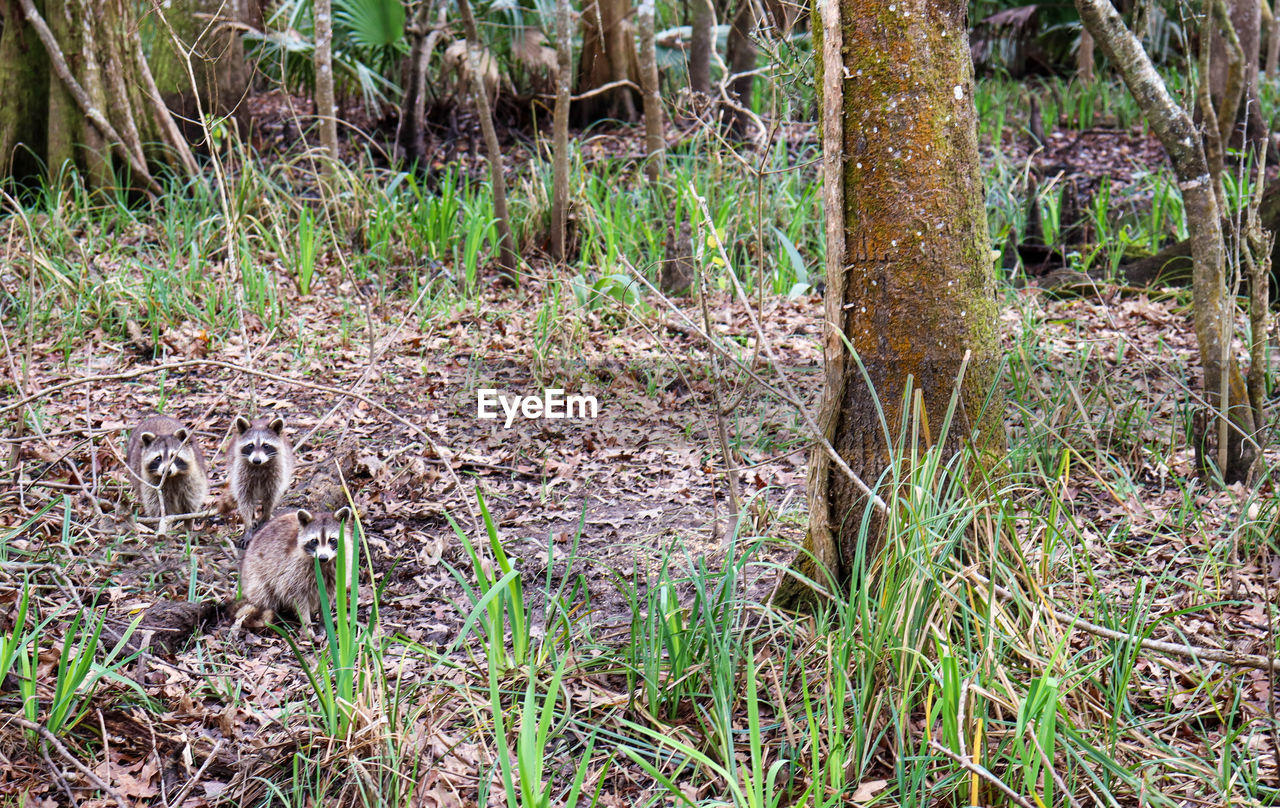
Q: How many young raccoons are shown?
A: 3